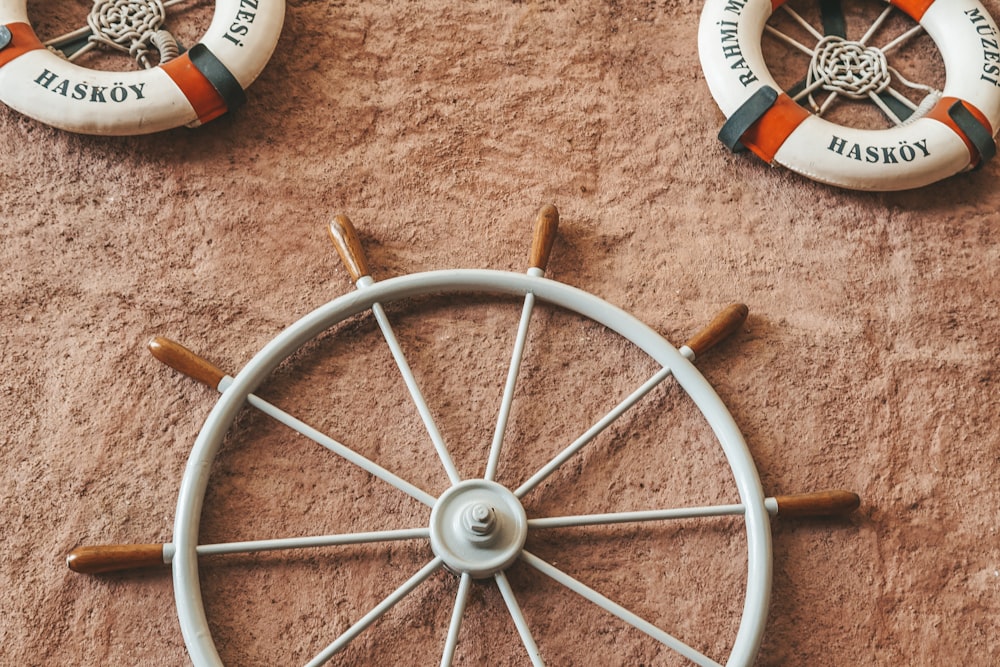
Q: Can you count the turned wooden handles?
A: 6